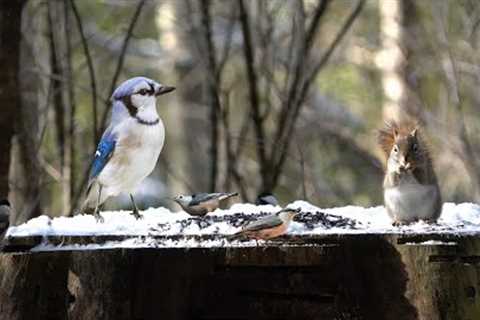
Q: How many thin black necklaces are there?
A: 1